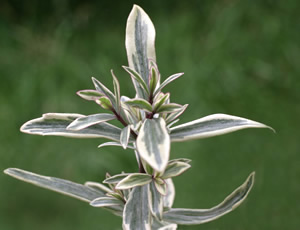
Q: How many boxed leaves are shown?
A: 0